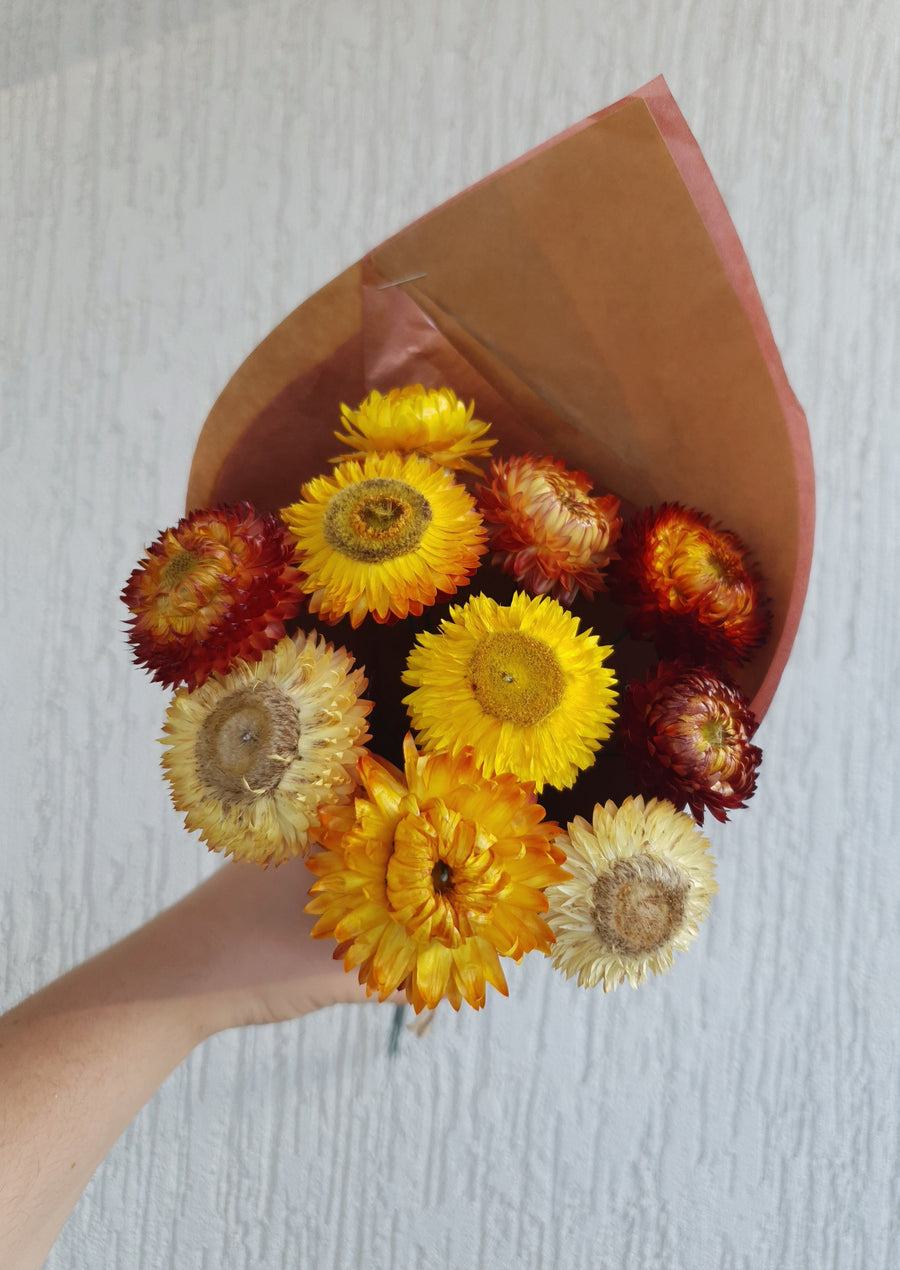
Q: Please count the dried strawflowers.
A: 10